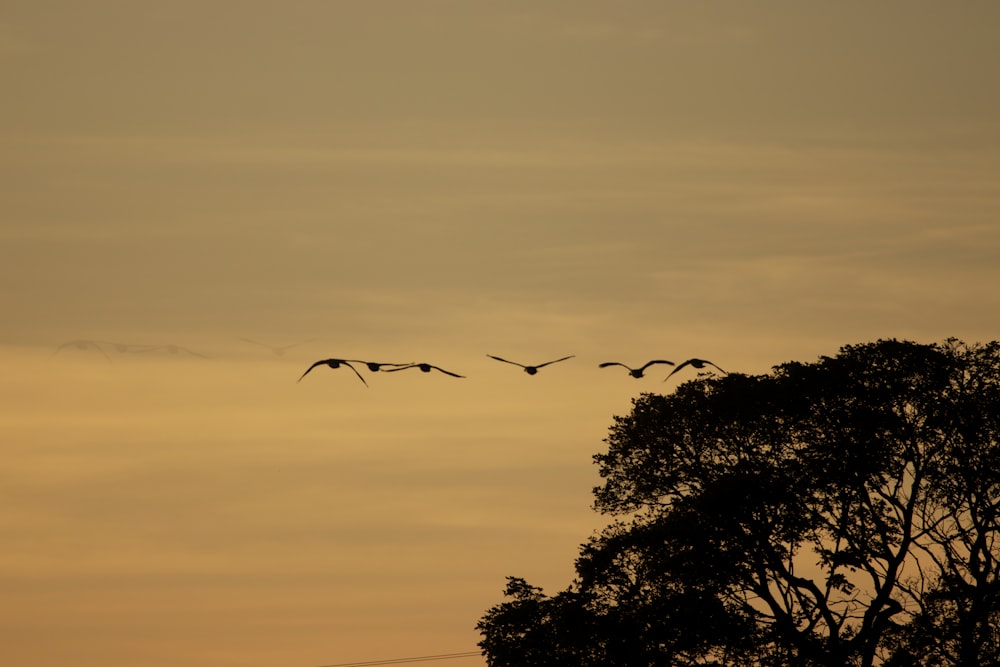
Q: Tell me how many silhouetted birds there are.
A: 6